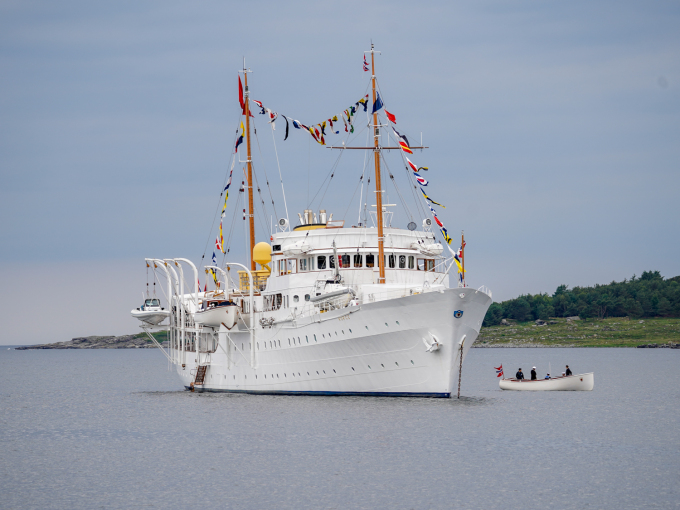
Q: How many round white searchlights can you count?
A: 2